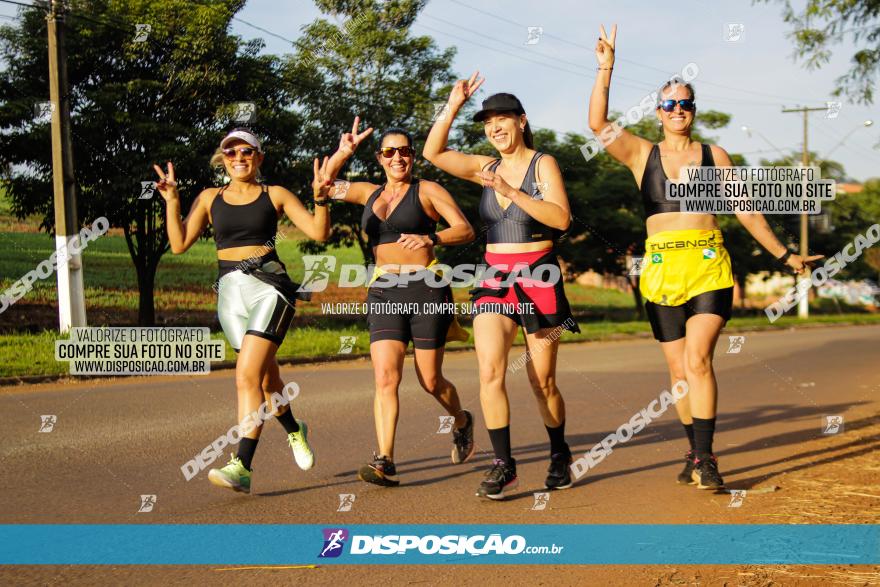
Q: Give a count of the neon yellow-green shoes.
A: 2